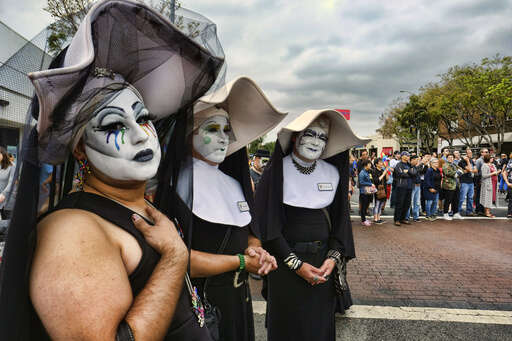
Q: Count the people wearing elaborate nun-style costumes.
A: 3